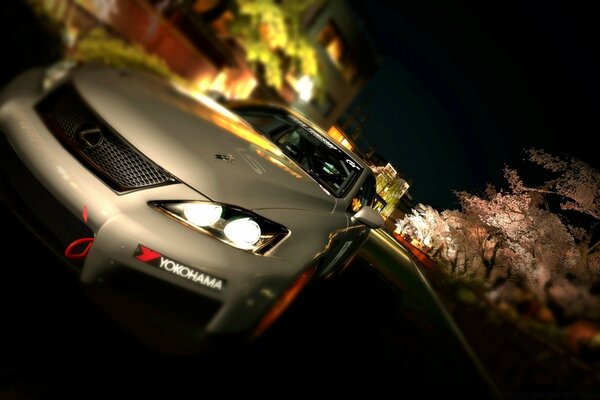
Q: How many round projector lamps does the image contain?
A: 2